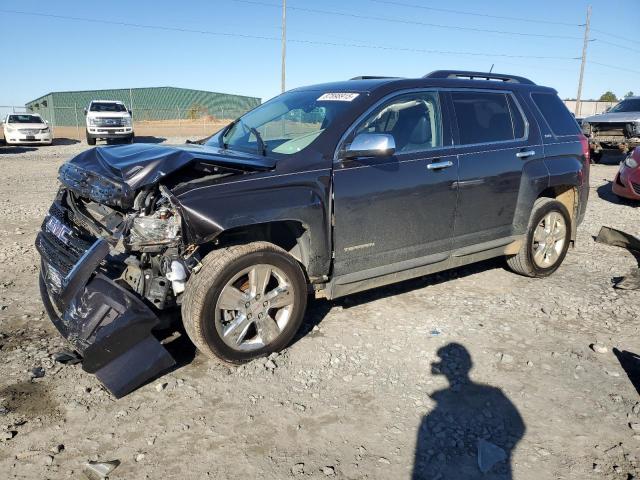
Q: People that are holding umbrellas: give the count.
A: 0